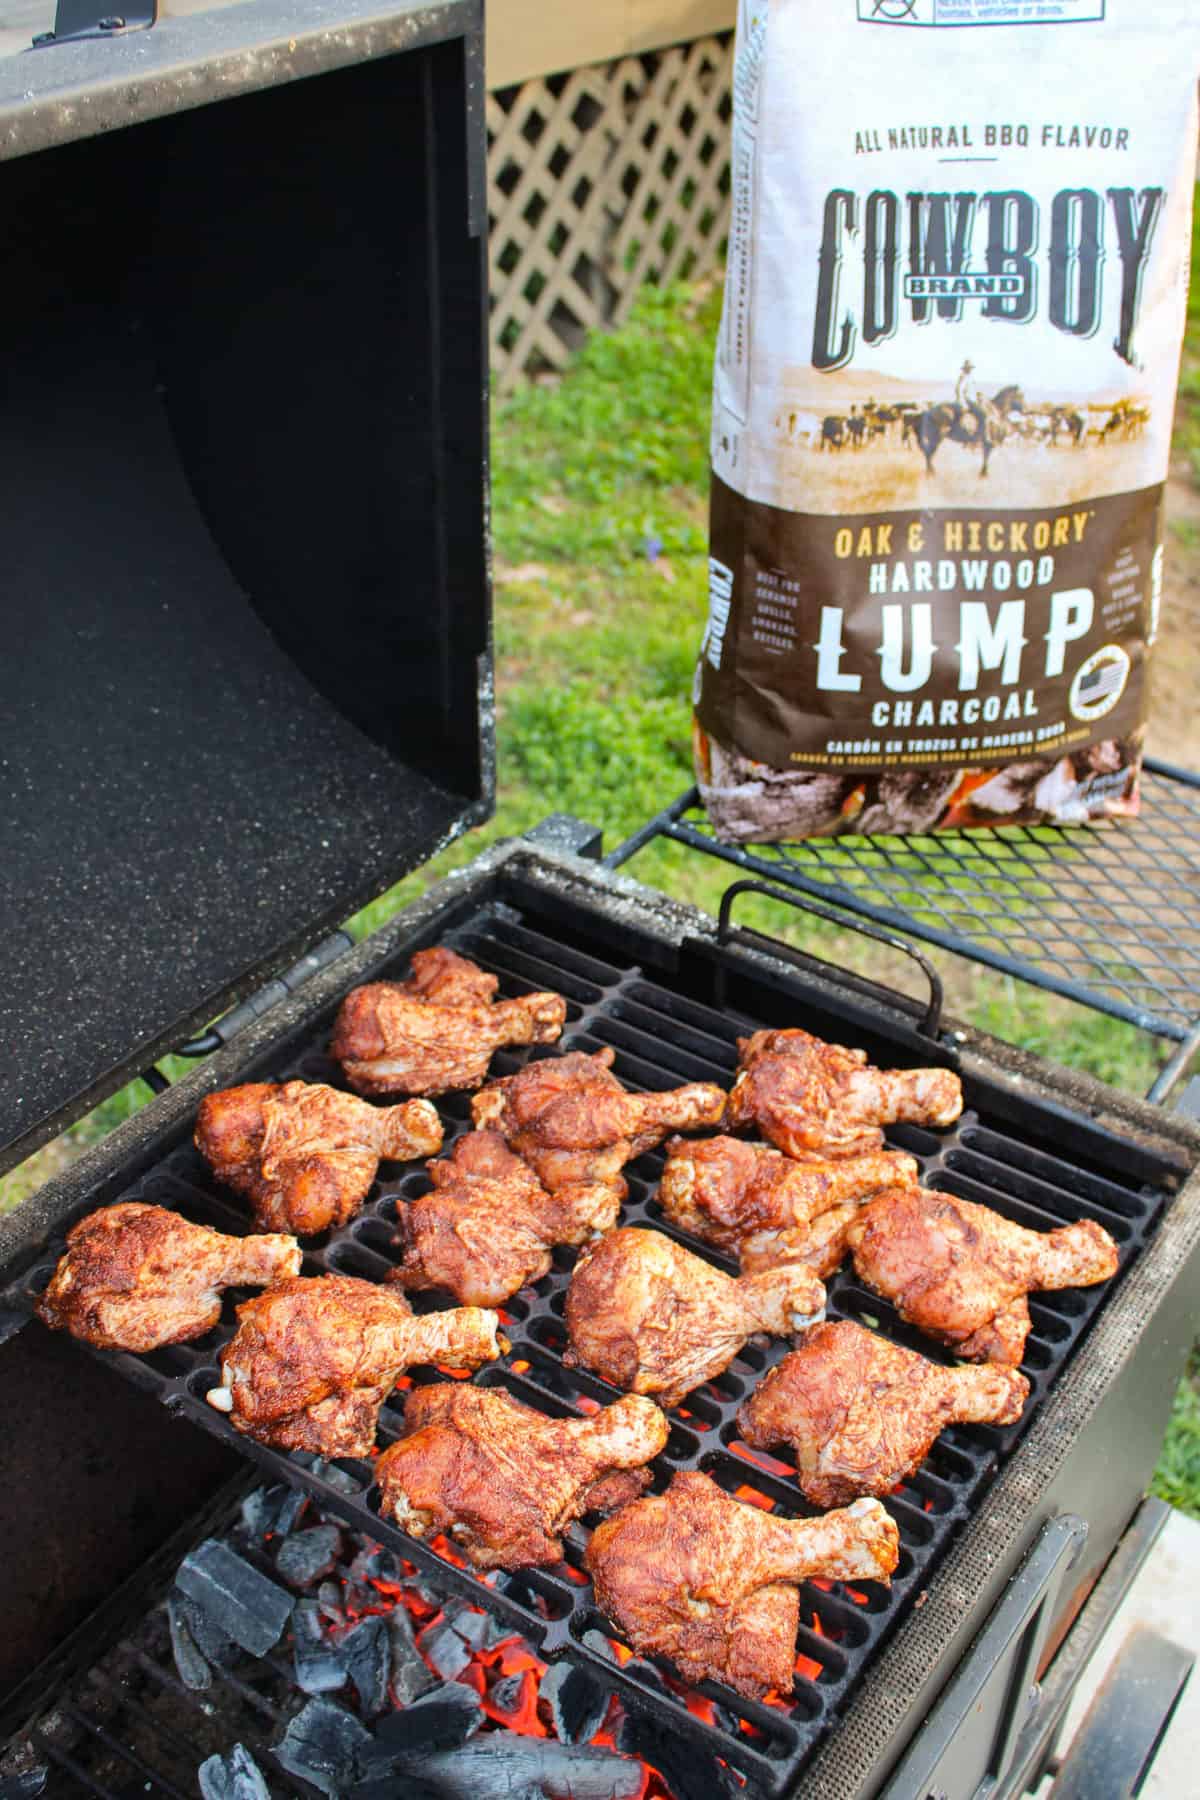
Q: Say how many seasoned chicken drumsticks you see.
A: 13